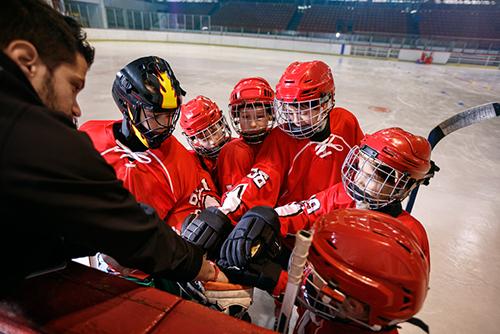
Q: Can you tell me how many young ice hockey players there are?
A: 6